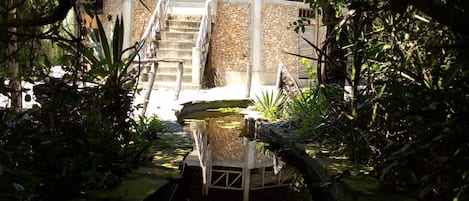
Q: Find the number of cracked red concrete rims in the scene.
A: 0